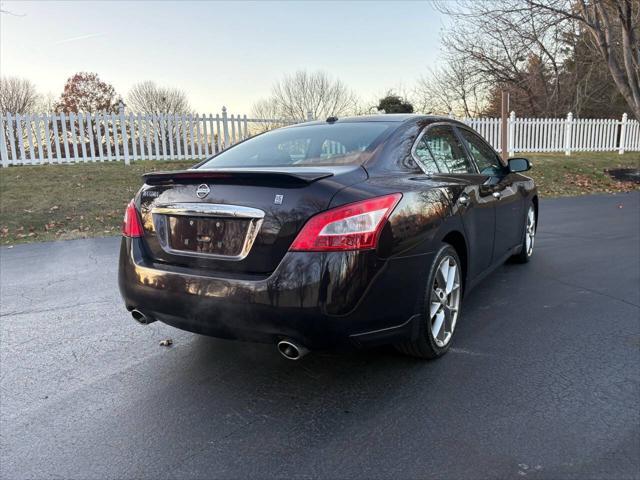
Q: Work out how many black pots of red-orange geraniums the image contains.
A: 0